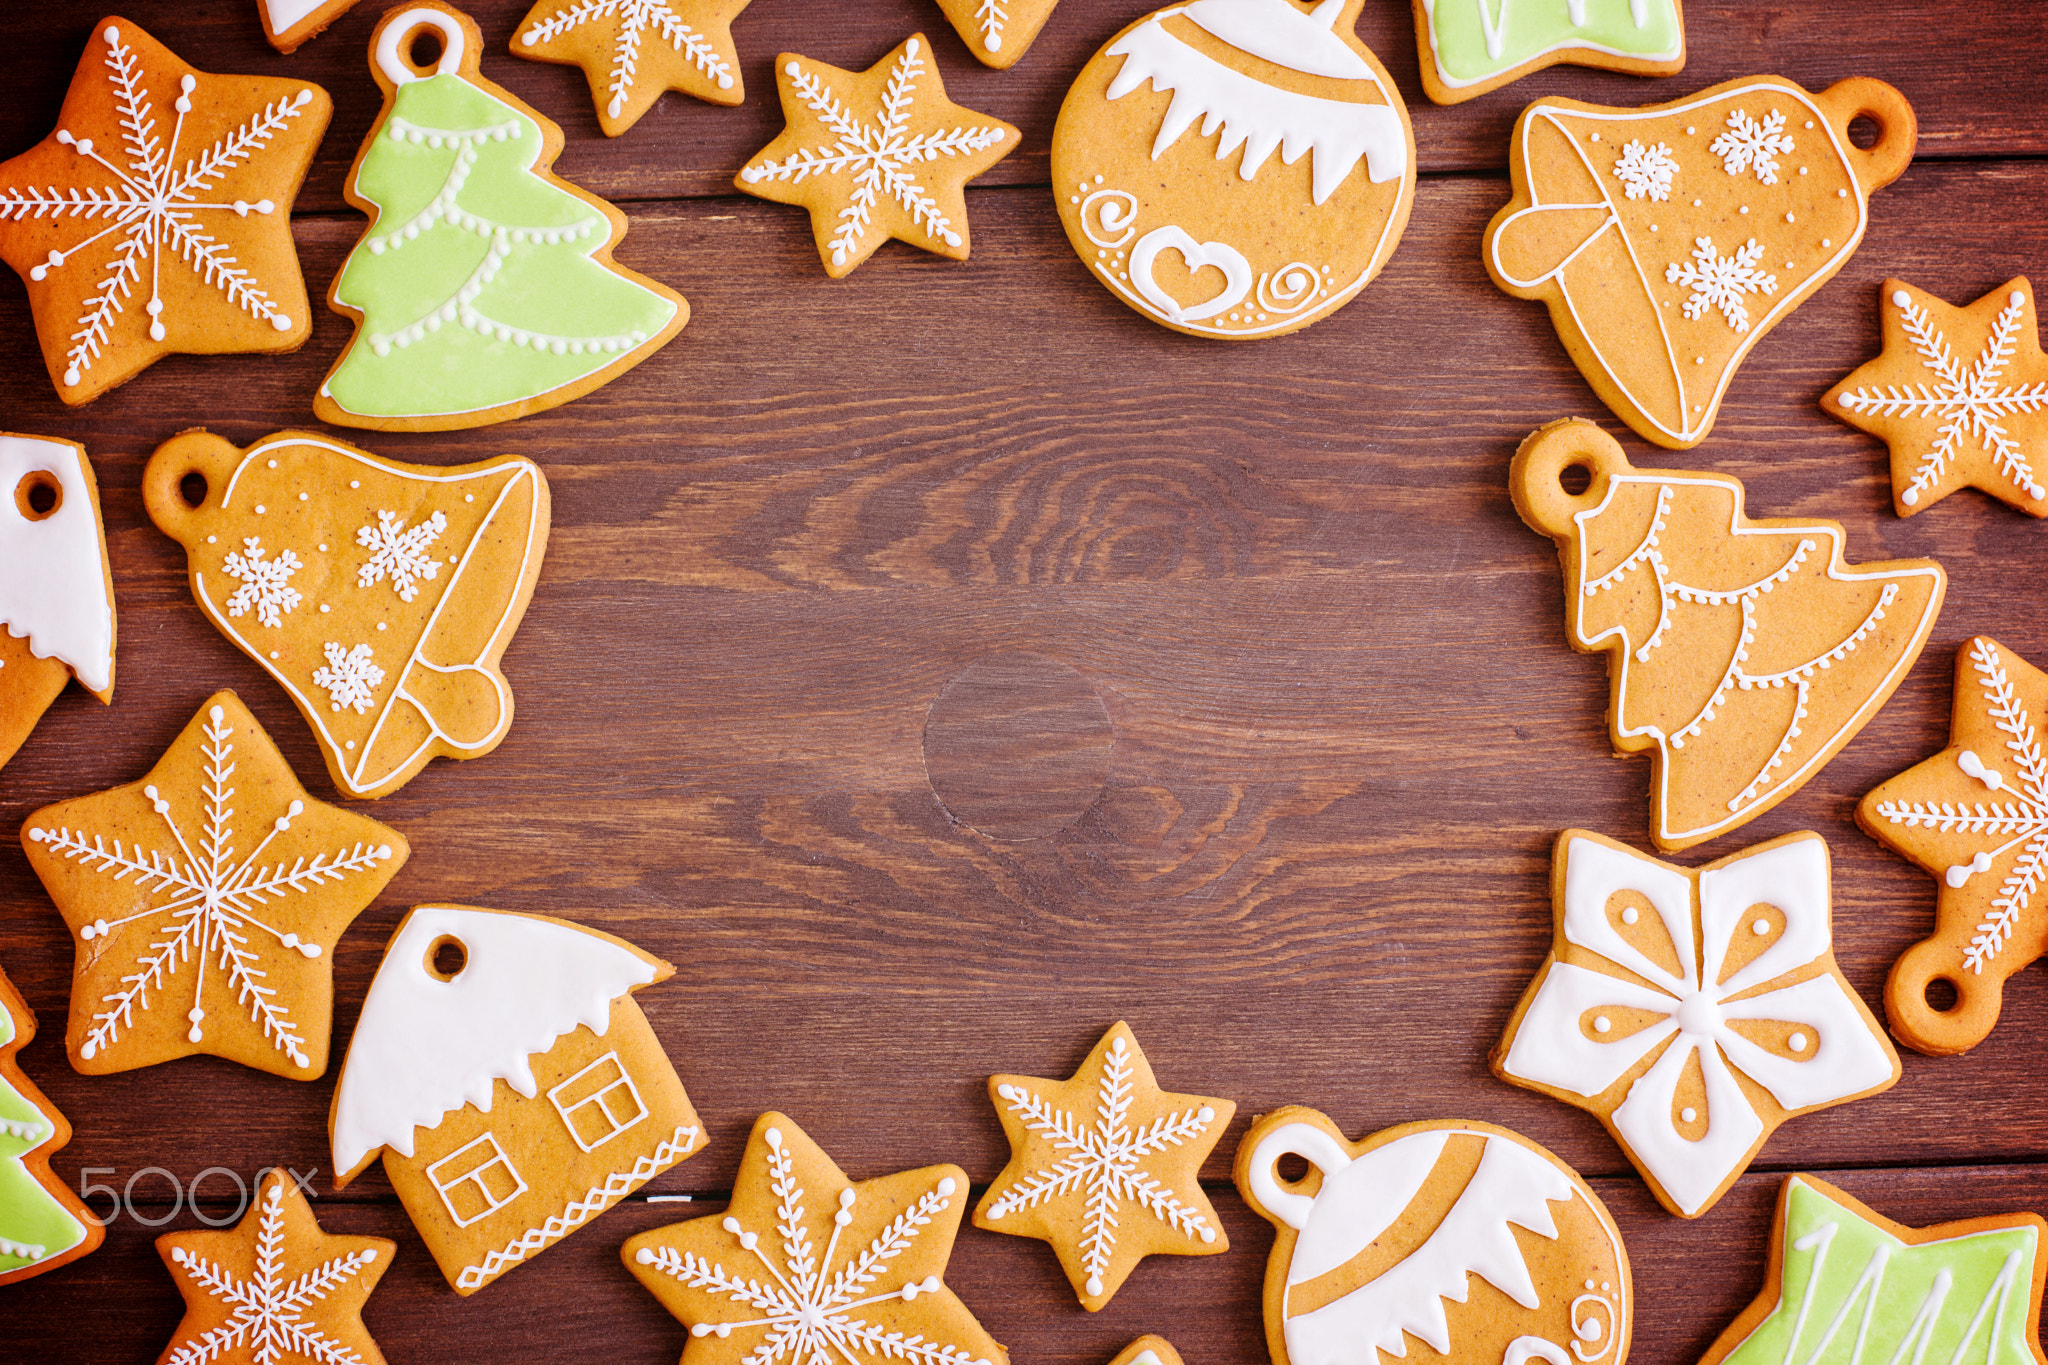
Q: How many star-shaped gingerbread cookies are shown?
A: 13